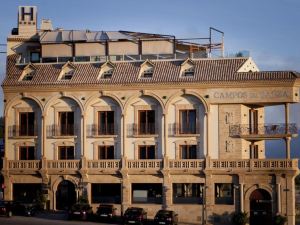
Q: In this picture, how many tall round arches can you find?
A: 5